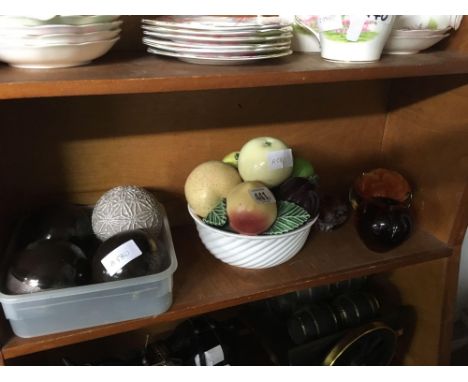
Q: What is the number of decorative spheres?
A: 4